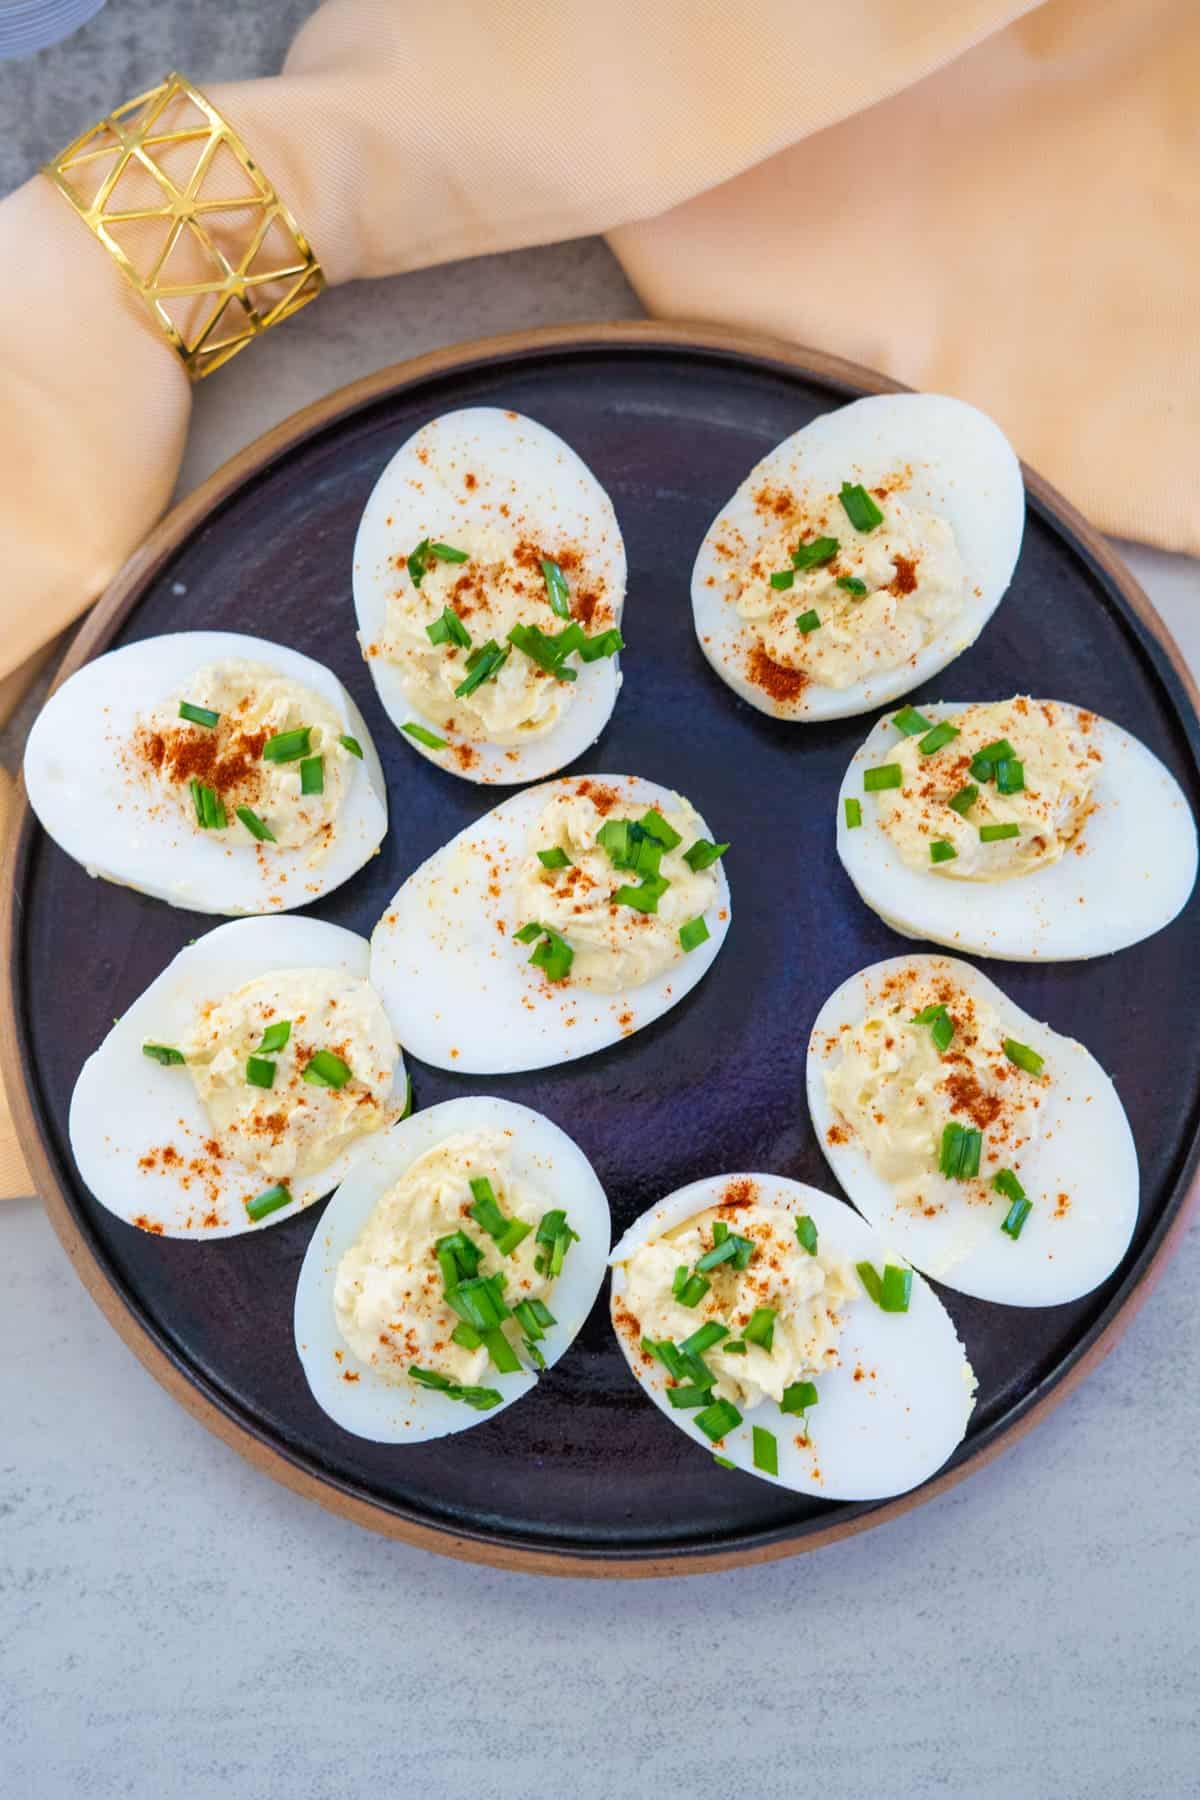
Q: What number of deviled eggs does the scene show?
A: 9